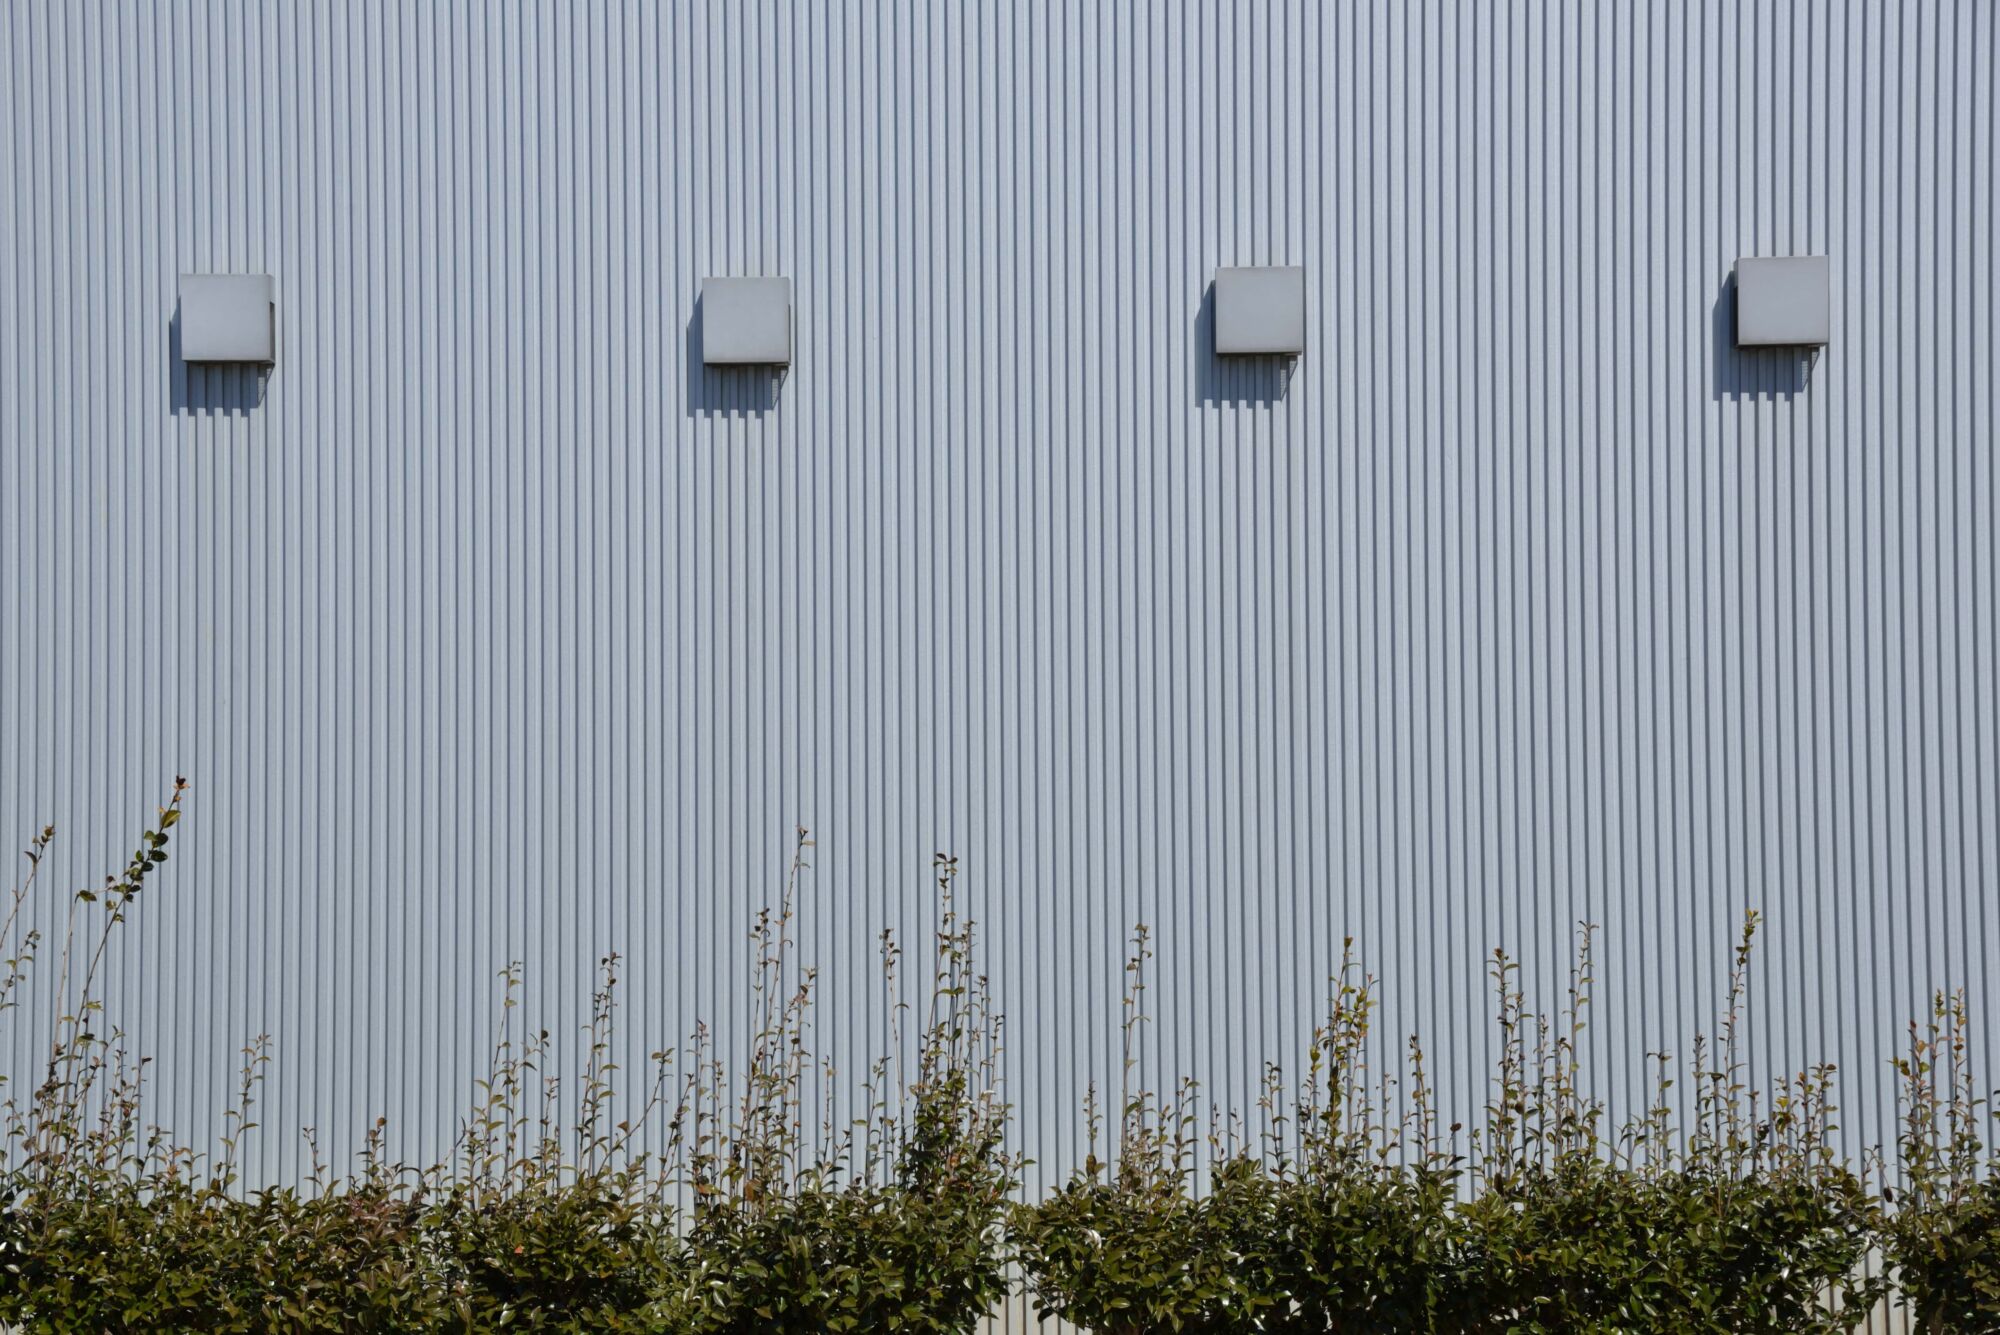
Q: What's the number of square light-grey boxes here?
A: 4